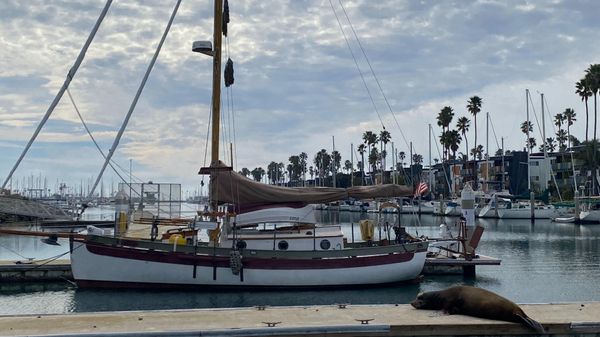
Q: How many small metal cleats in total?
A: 4